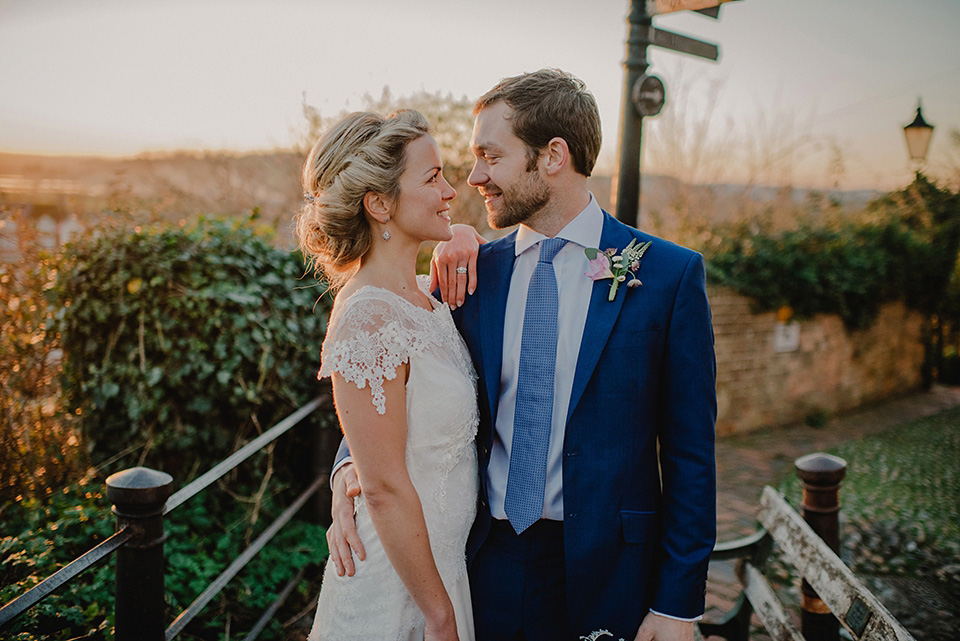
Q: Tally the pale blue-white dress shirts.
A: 1